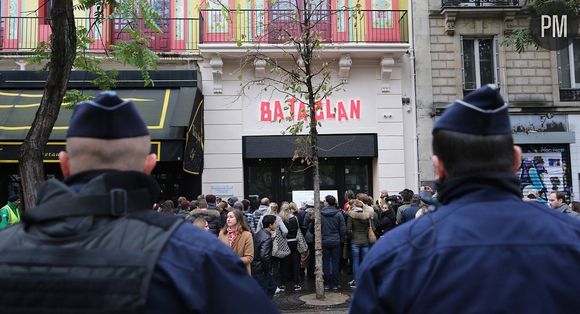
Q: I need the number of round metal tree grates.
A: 1